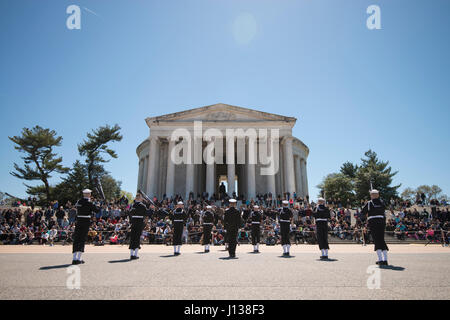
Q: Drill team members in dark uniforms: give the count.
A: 9